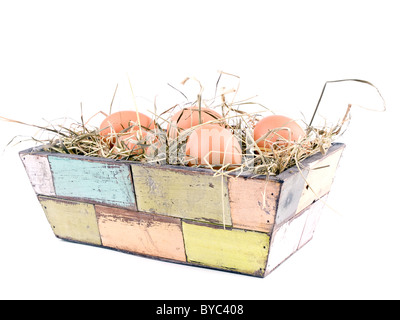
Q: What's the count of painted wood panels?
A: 11